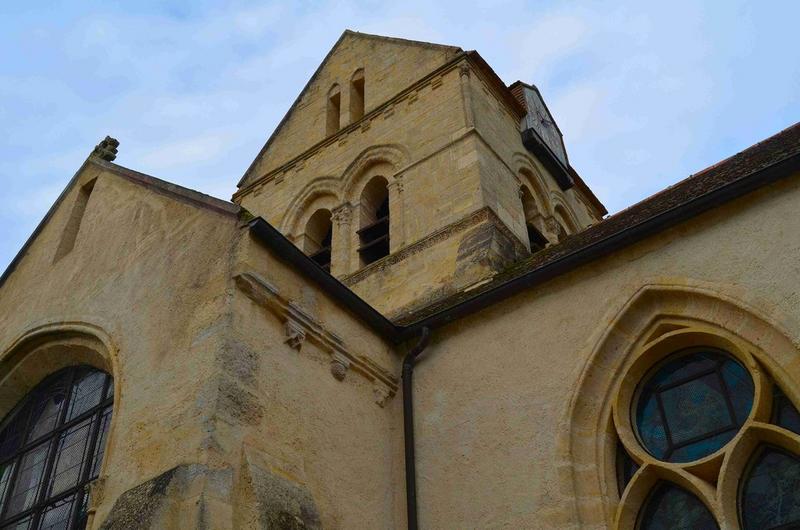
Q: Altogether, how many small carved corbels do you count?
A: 3